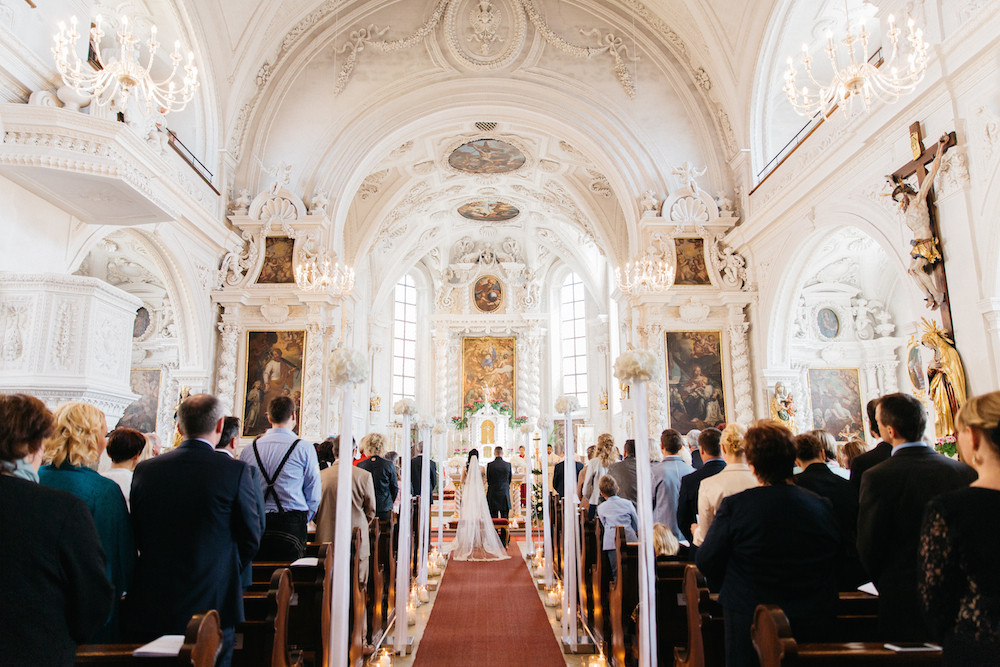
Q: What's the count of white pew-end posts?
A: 8